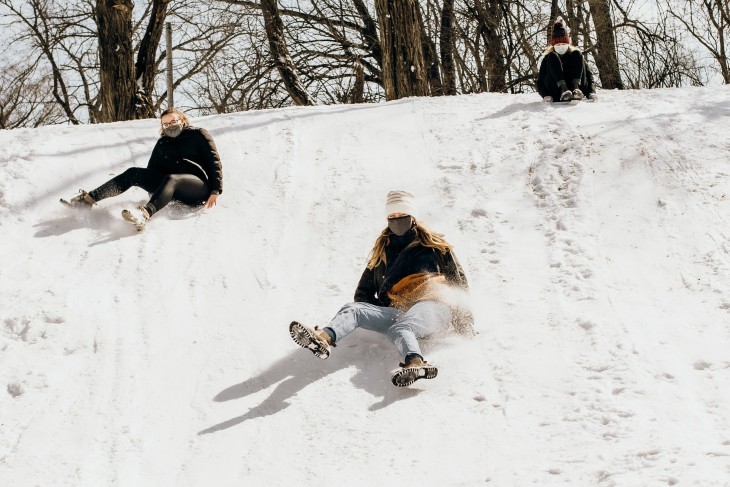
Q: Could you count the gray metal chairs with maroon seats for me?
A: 0